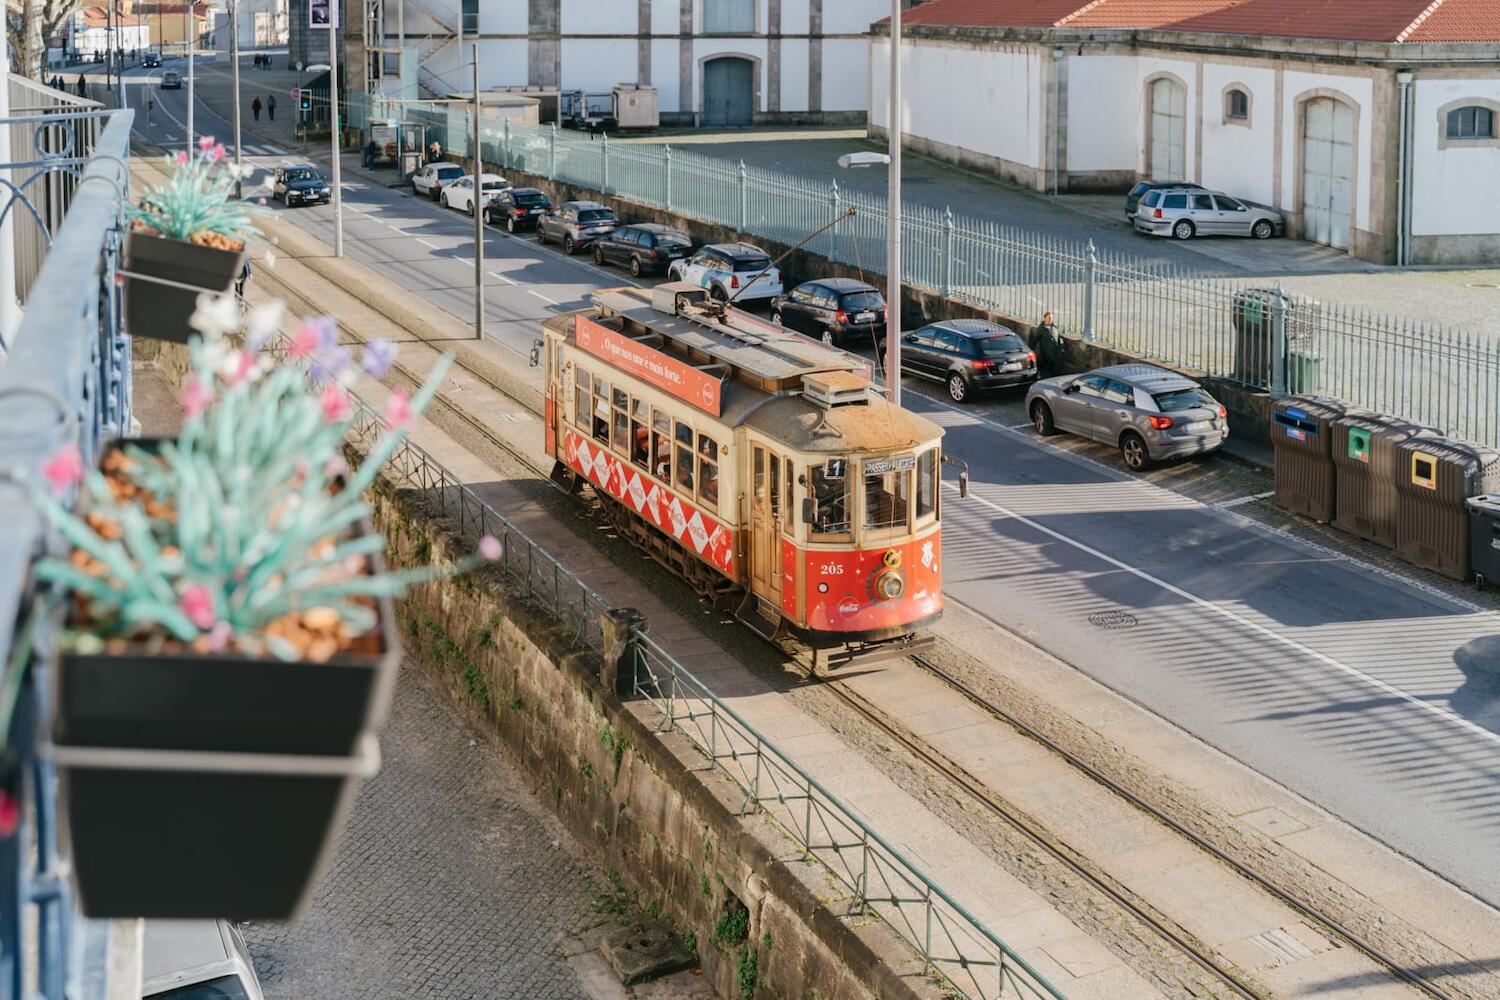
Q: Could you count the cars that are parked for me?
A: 11